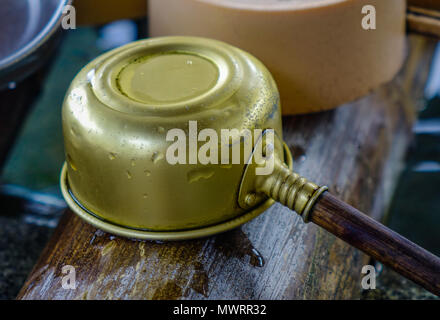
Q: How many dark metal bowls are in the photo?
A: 1